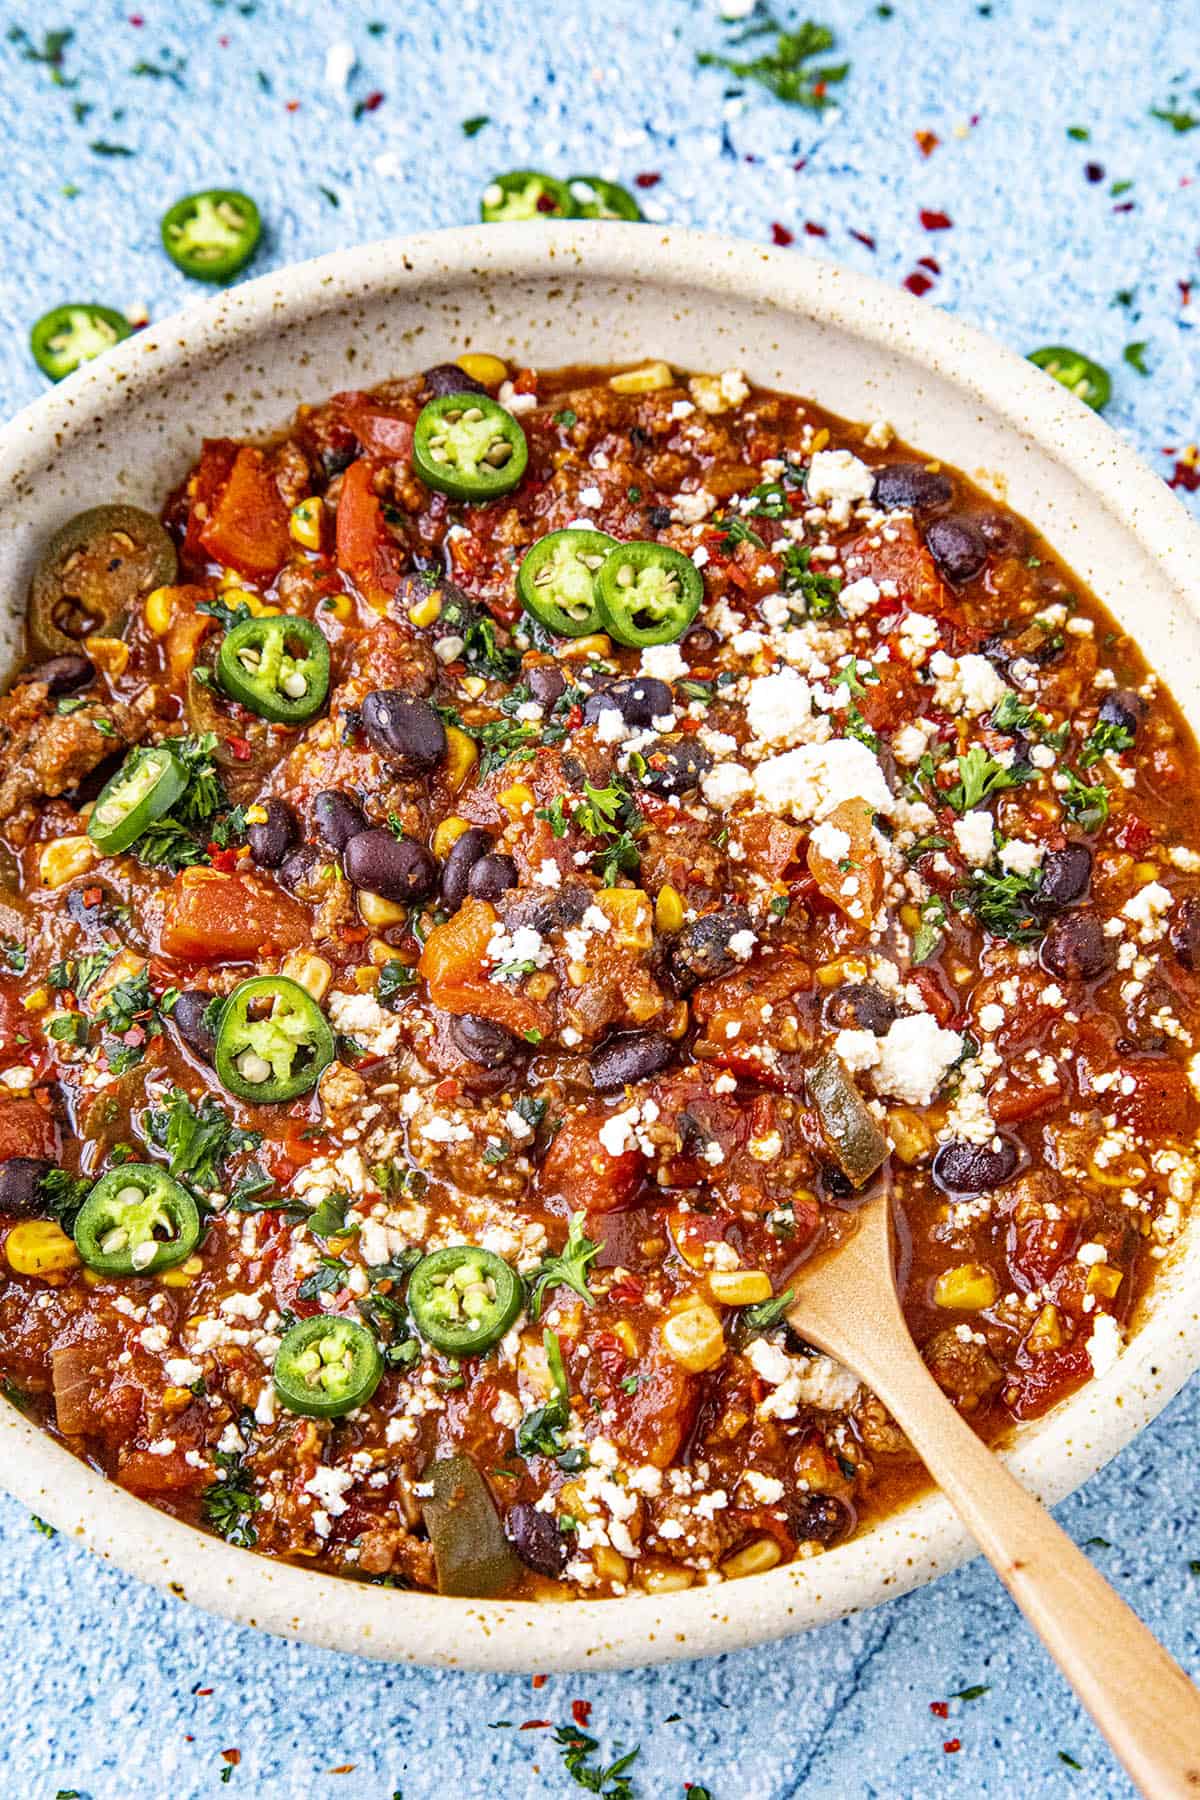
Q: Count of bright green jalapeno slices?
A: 14